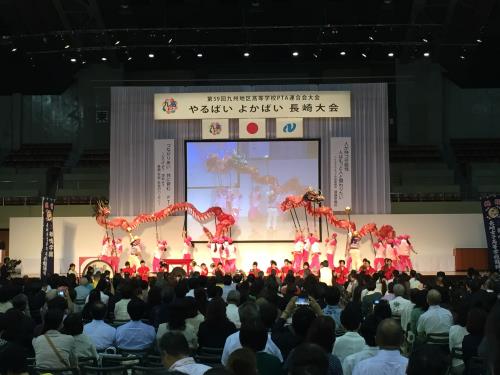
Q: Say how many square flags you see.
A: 3